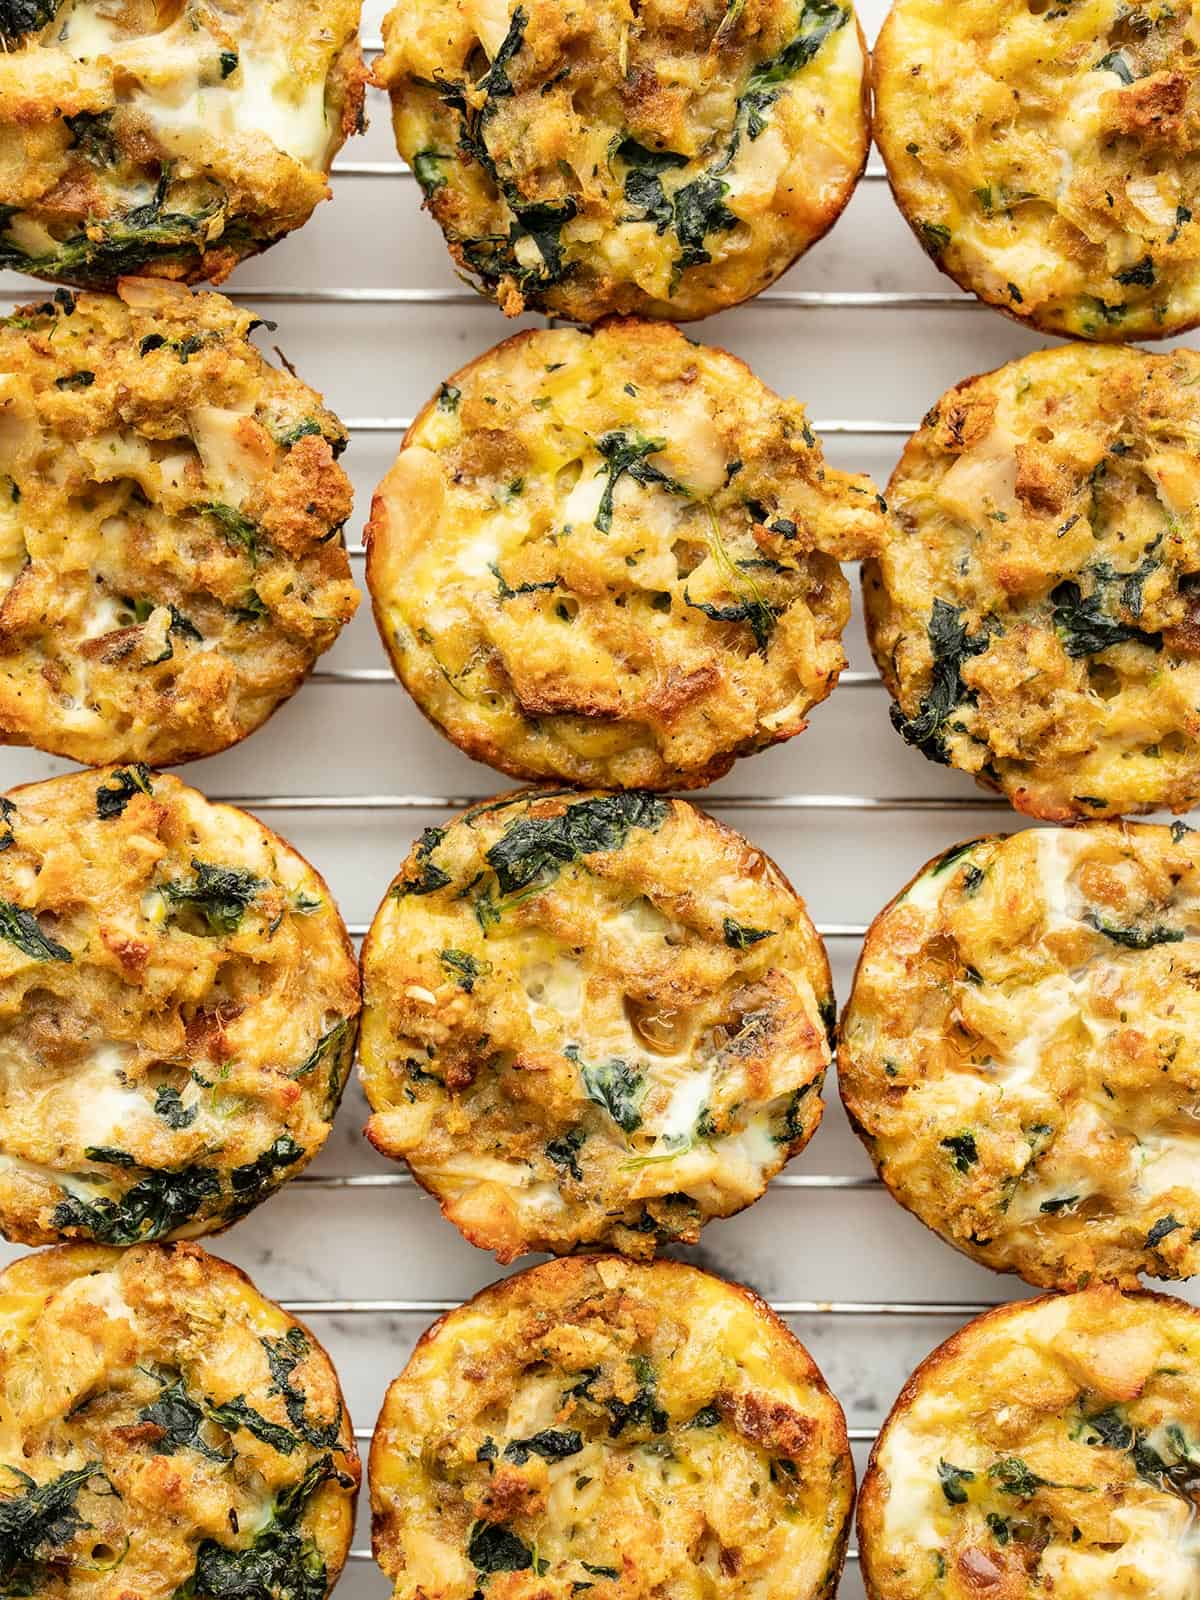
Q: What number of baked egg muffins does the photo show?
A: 12